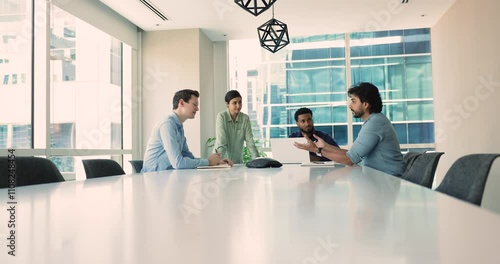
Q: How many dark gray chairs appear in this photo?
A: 6